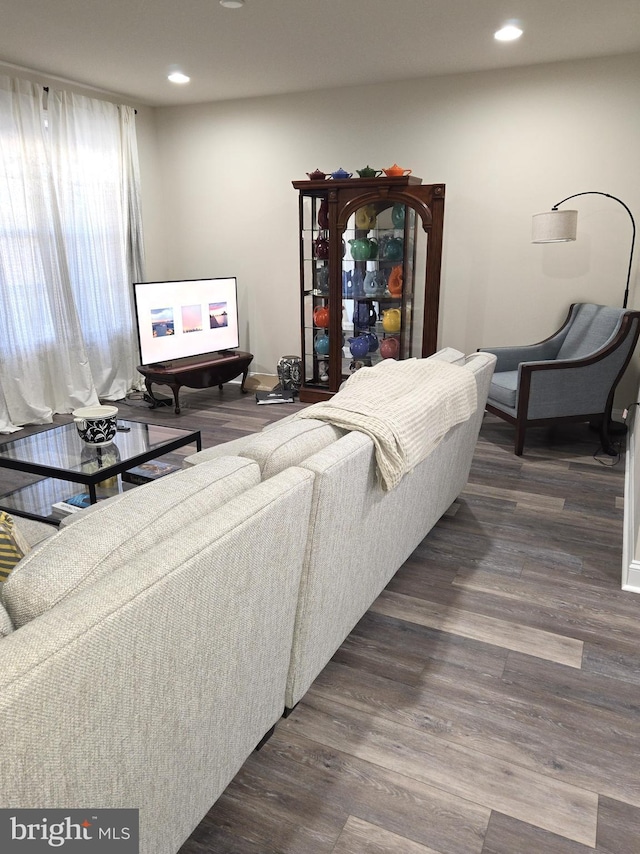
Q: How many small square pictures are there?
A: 3